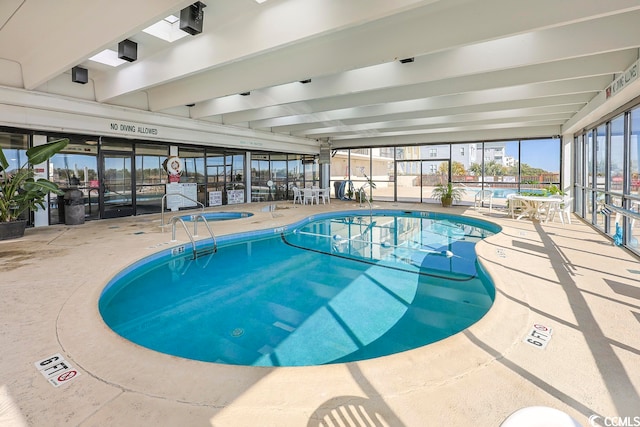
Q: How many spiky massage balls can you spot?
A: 0